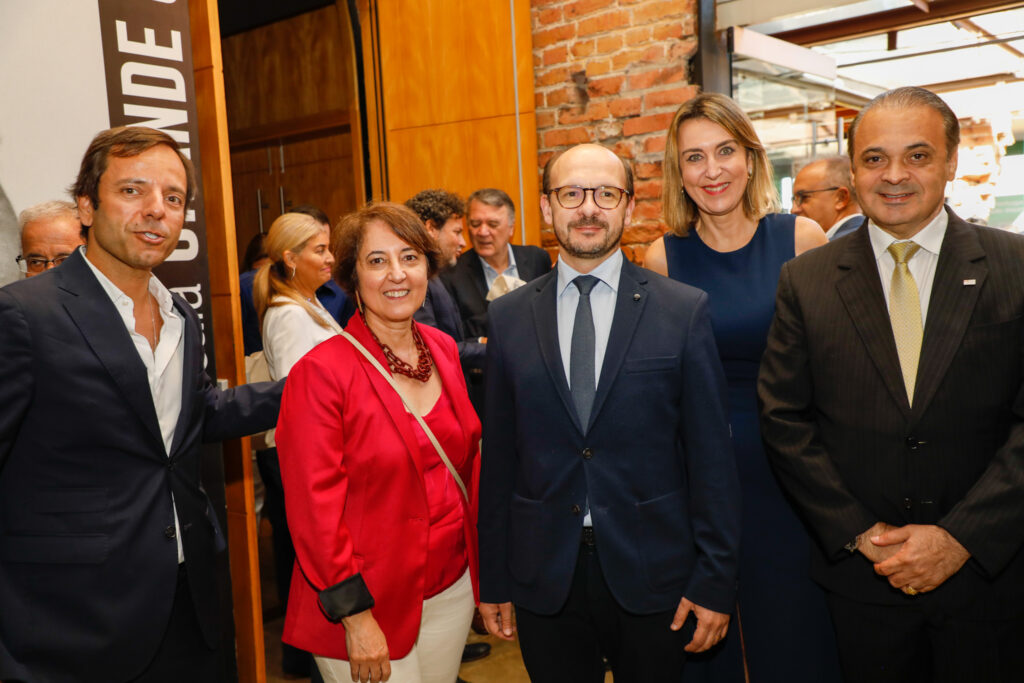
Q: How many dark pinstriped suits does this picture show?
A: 1